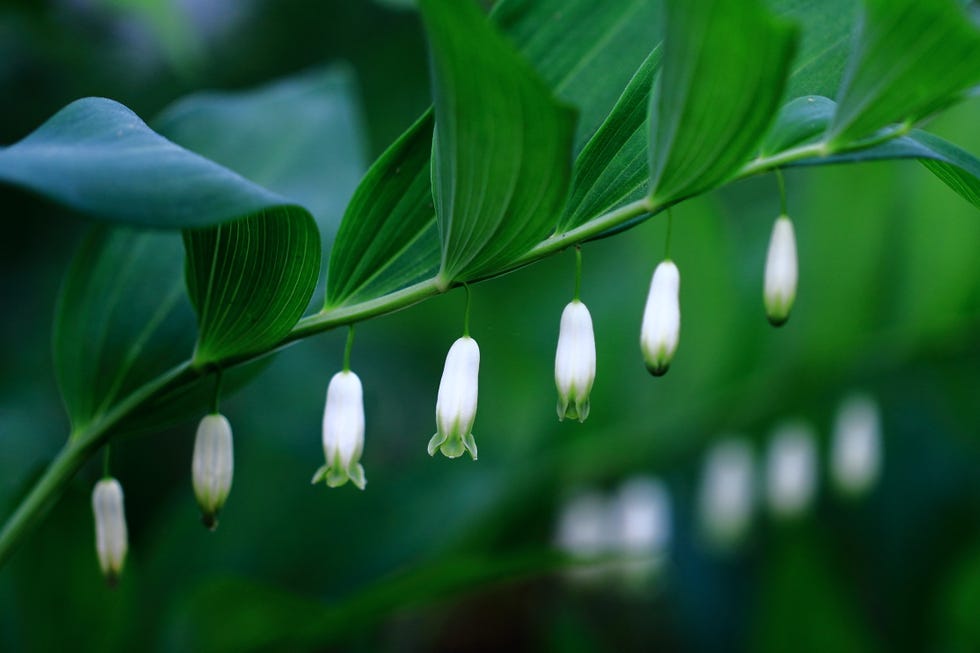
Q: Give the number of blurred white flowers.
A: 5